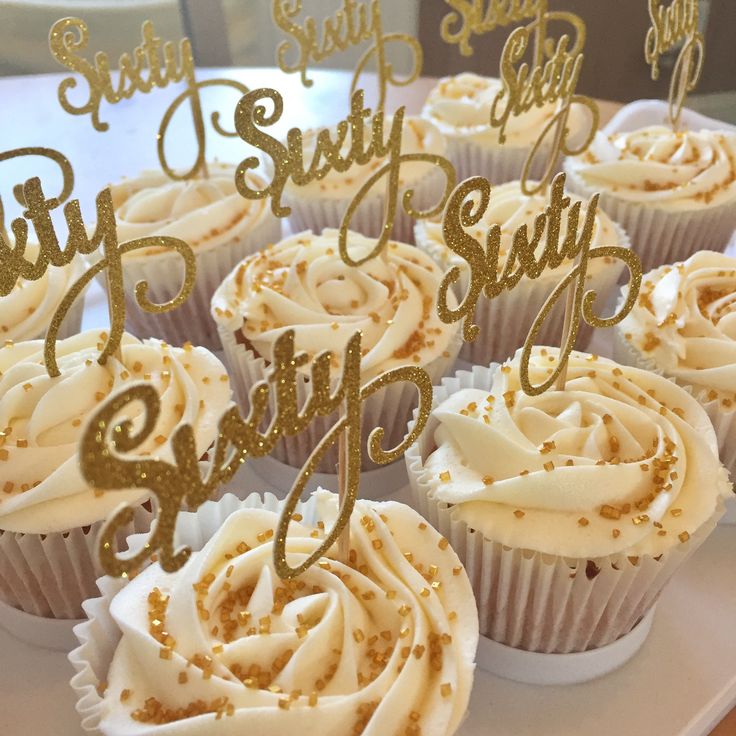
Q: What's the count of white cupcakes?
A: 11